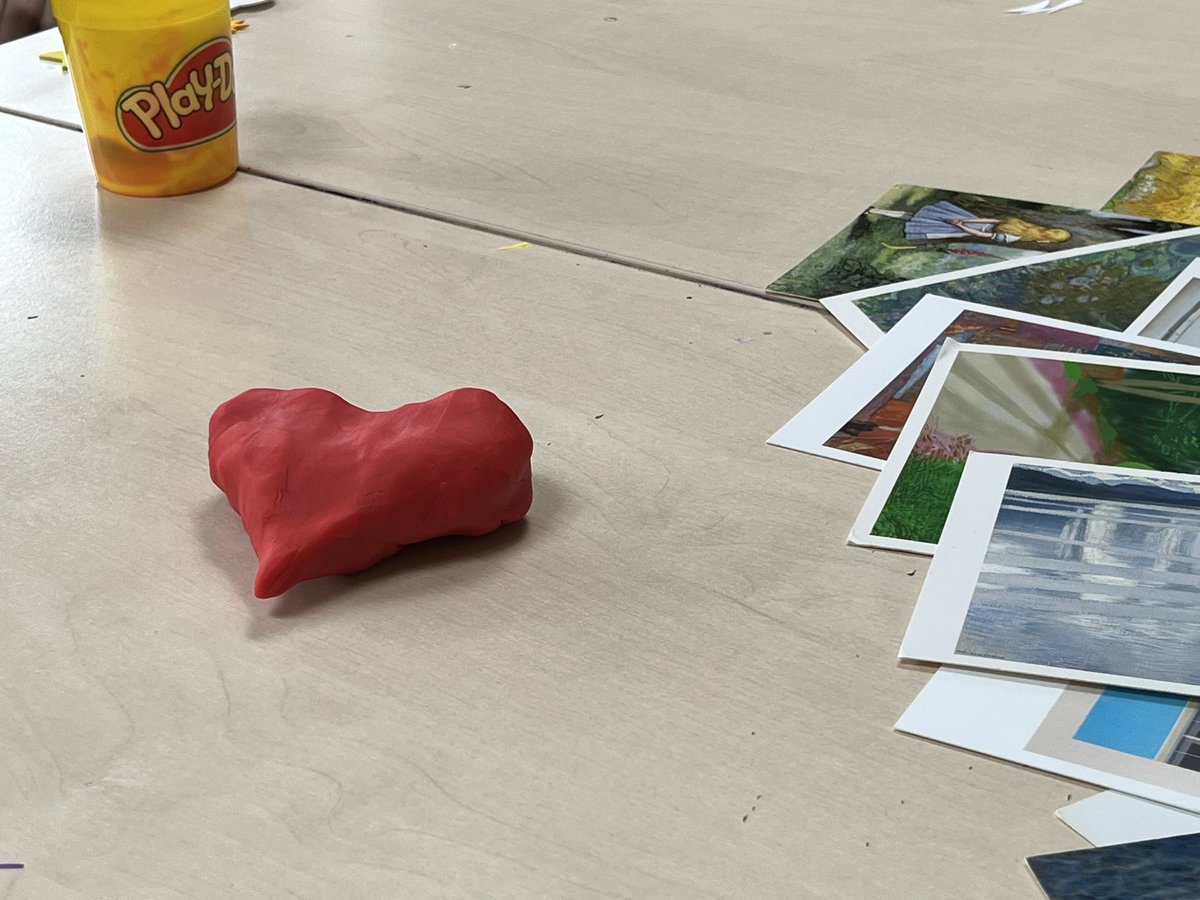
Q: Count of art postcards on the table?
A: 10